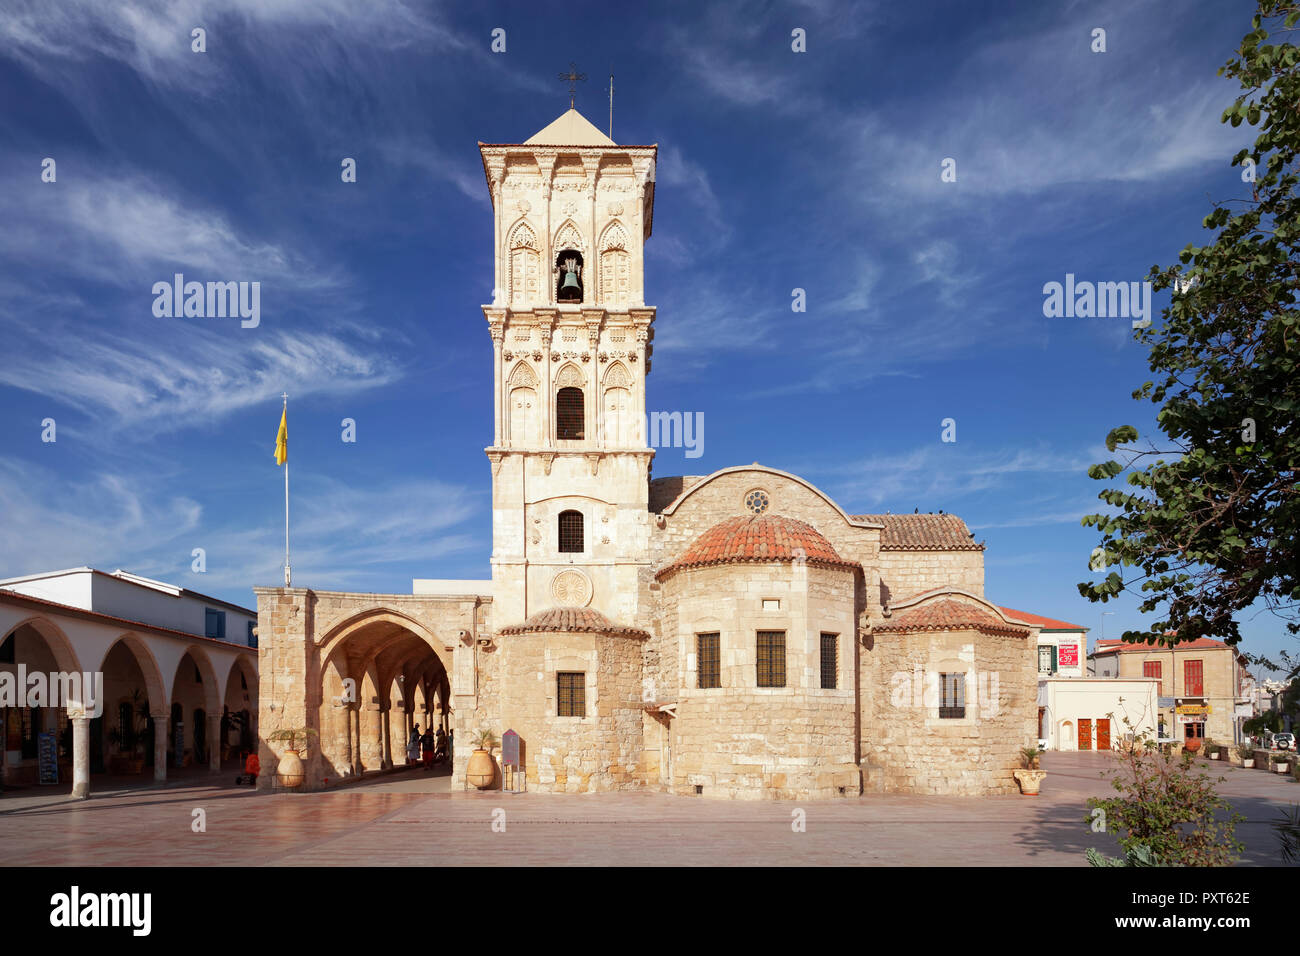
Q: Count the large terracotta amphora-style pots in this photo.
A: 2